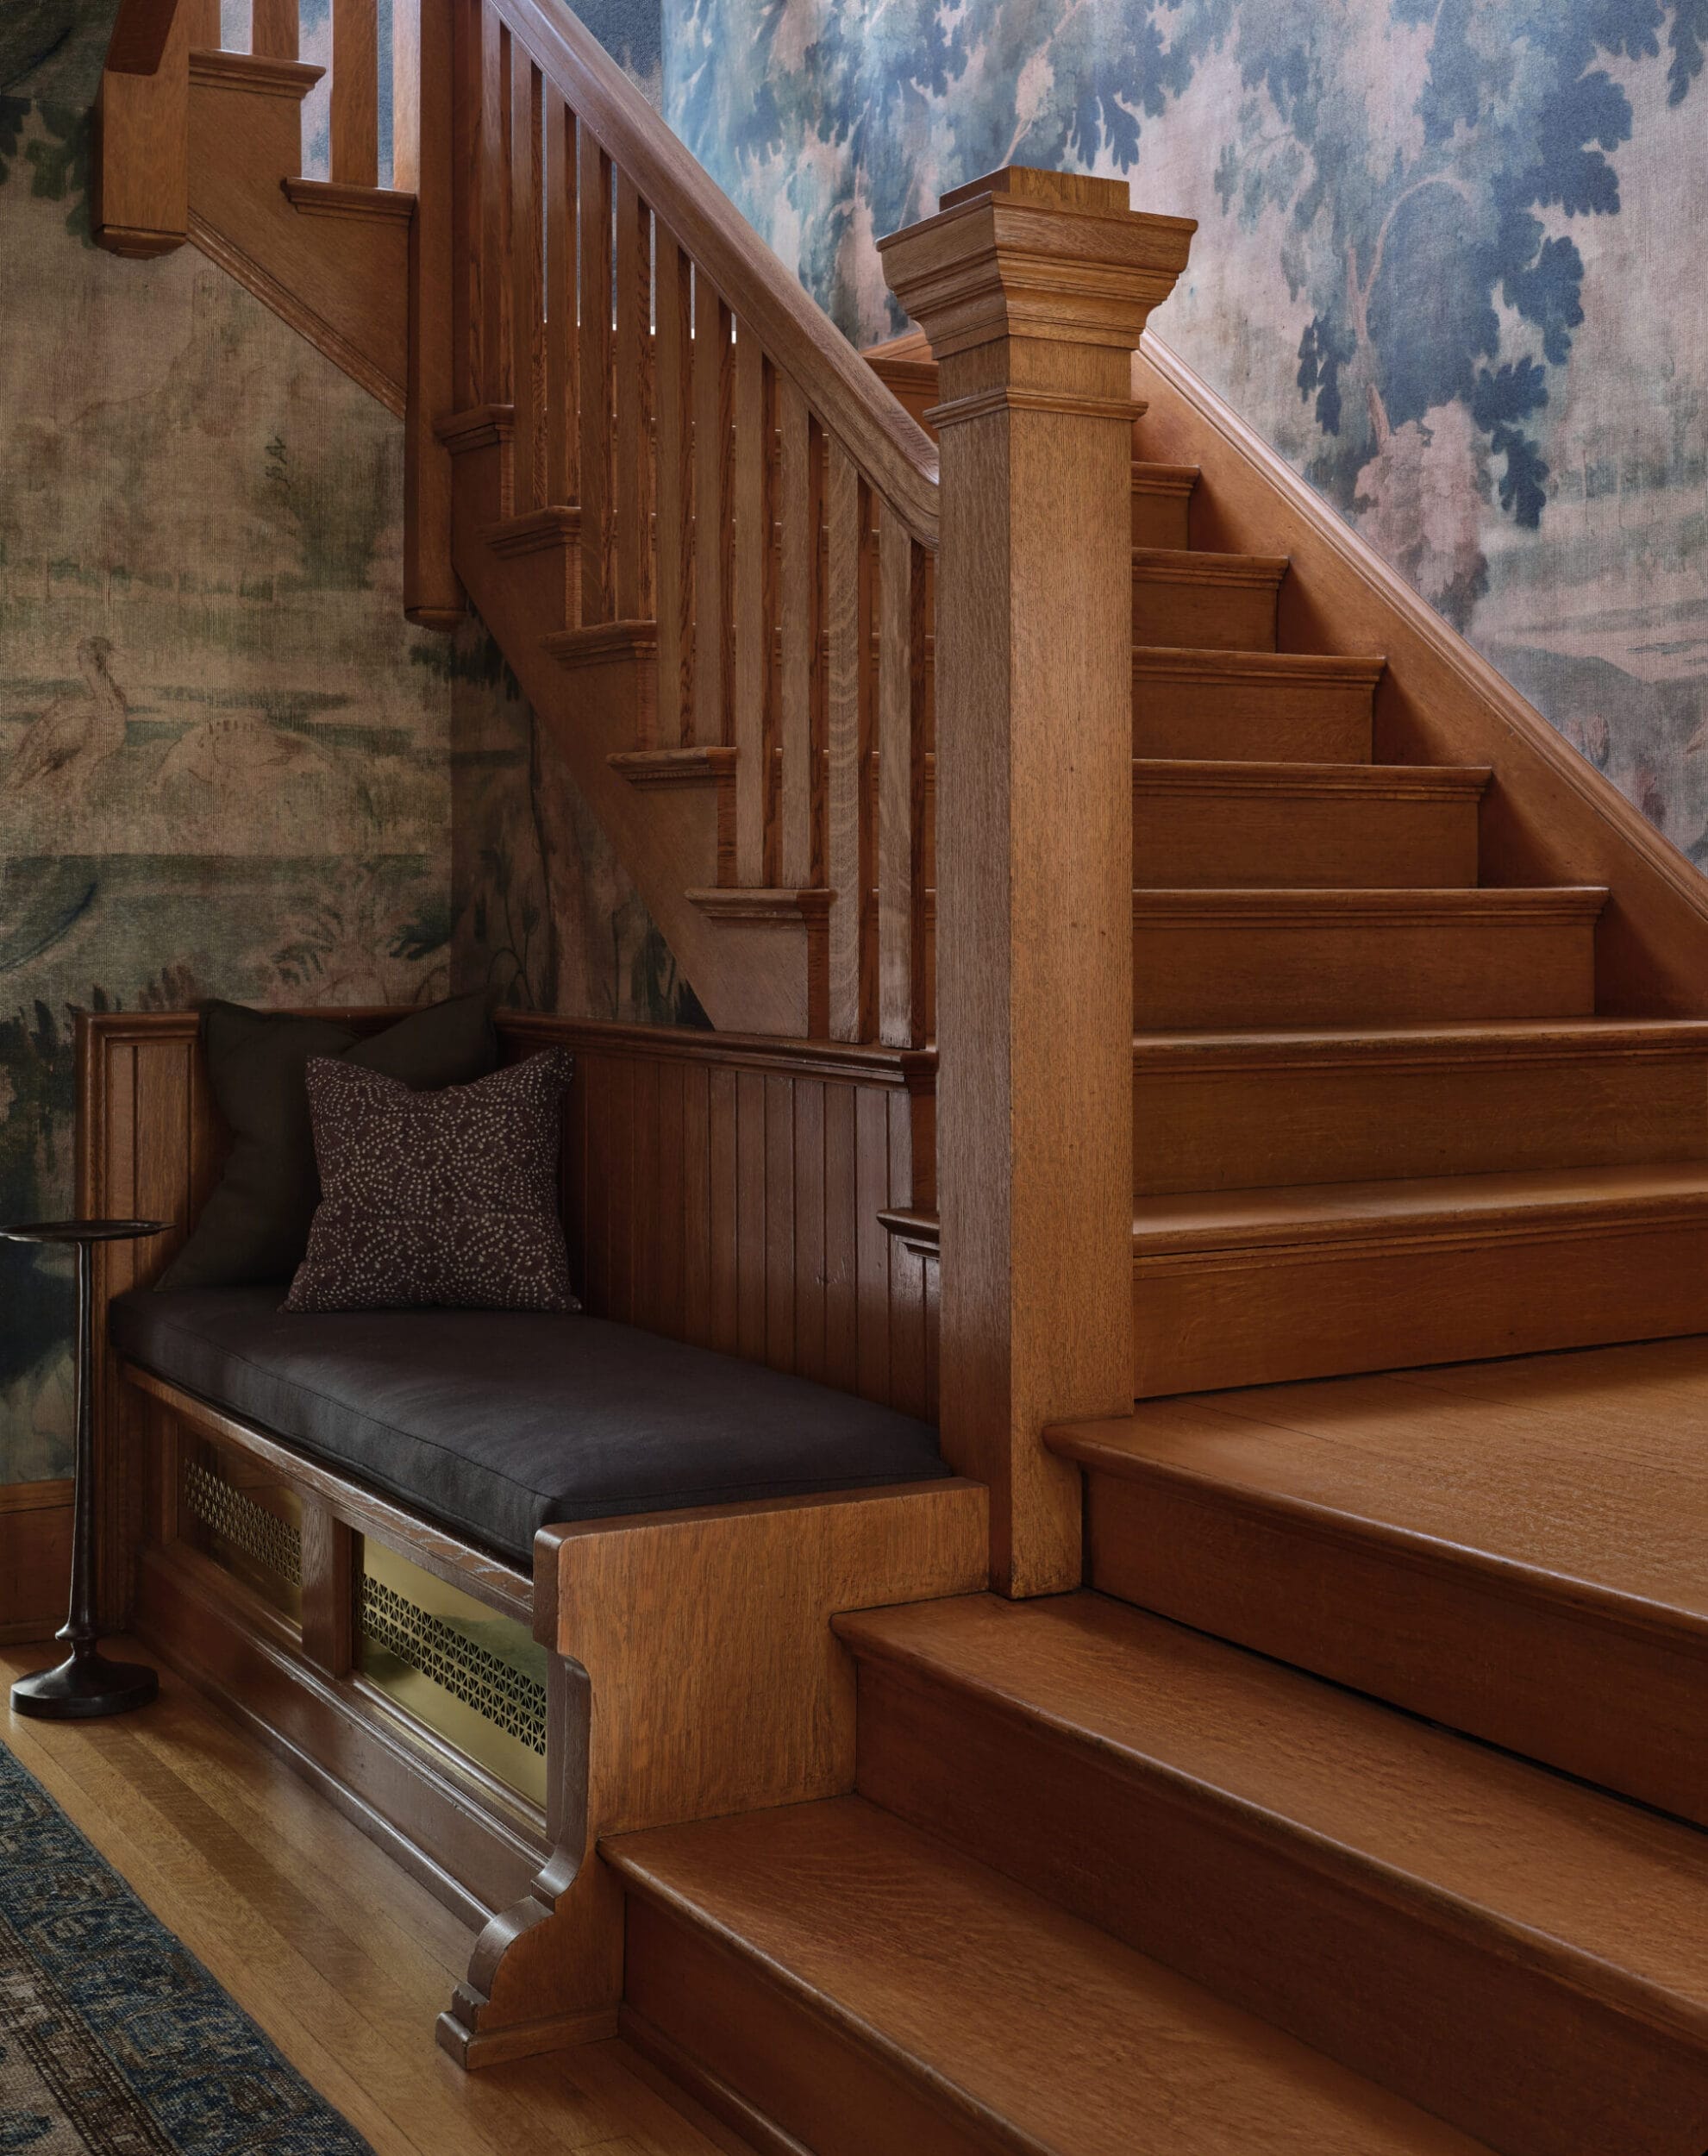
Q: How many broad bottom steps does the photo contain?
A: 3